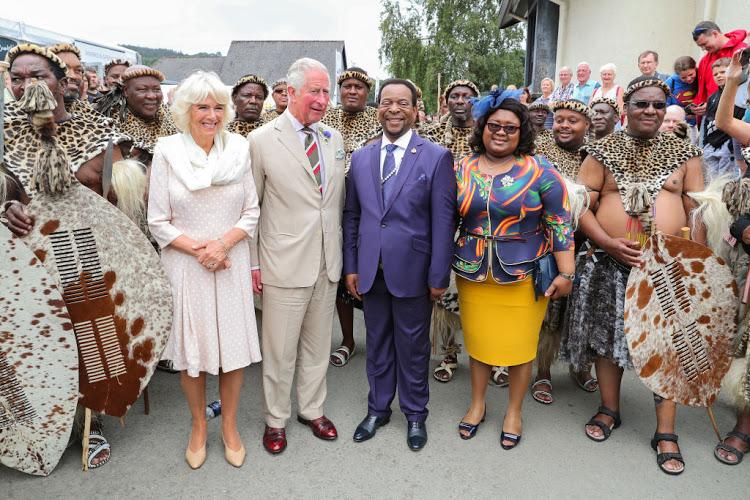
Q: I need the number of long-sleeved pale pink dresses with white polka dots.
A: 1